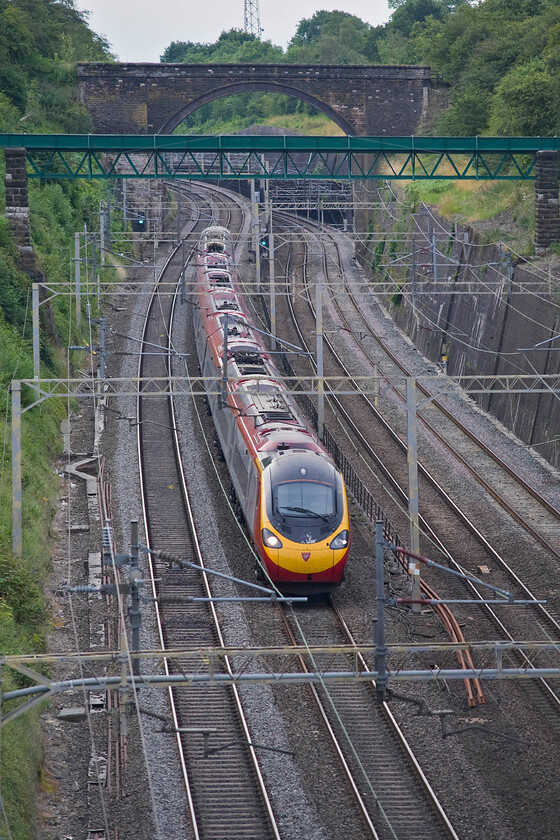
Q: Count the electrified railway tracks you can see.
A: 4